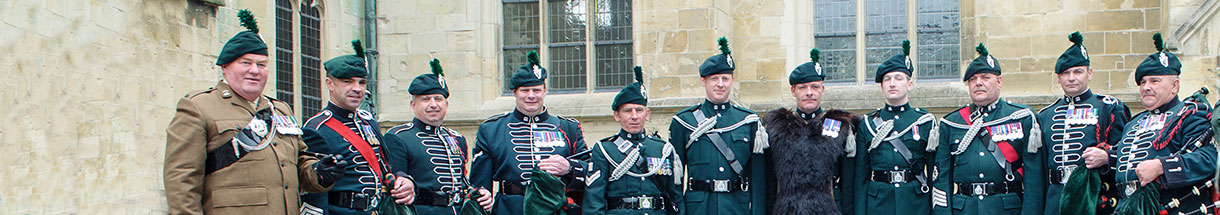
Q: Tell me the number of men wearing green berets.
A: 11